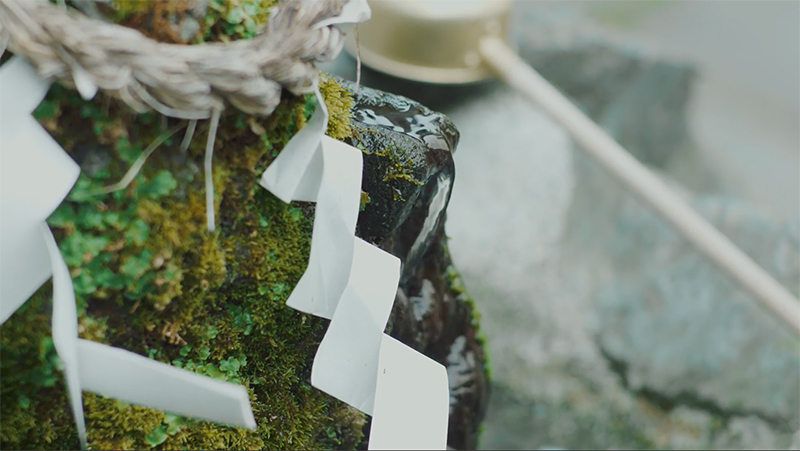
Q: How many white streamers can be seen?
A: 2